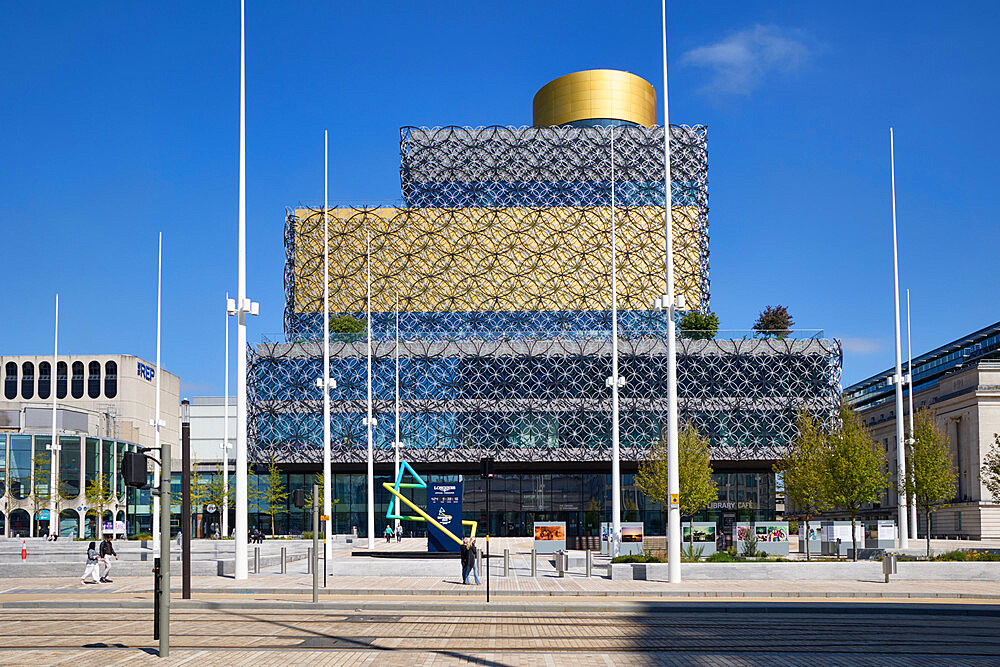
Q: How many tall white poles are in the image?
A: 11